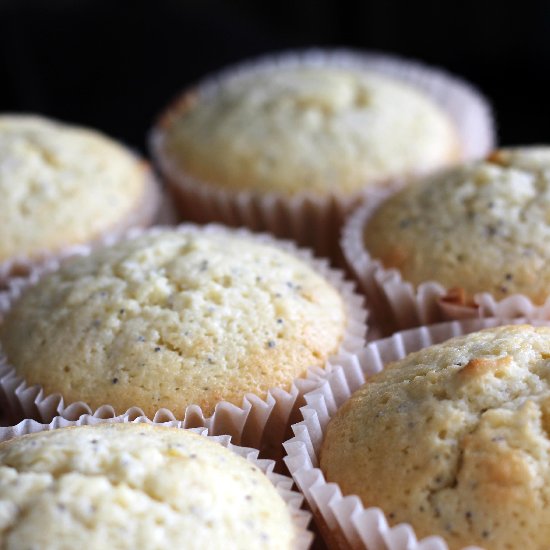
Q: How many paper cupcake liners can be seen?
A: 6